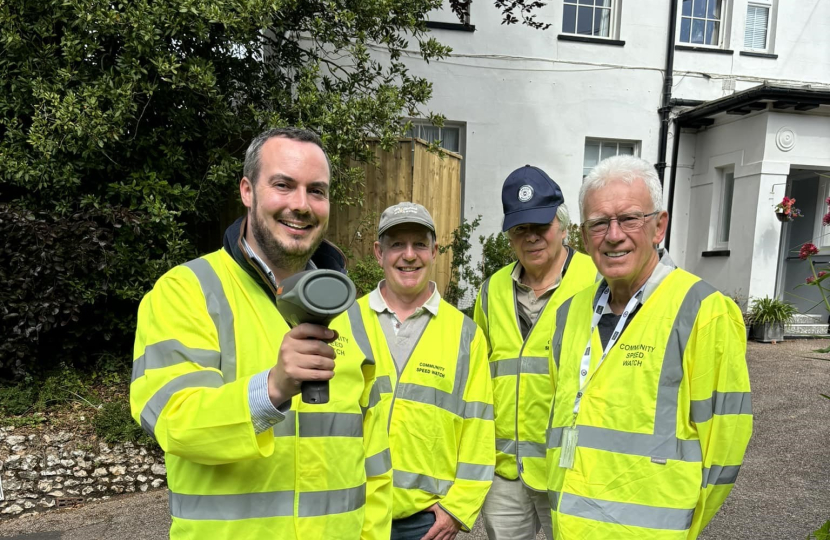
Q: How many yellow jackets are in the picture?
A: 4